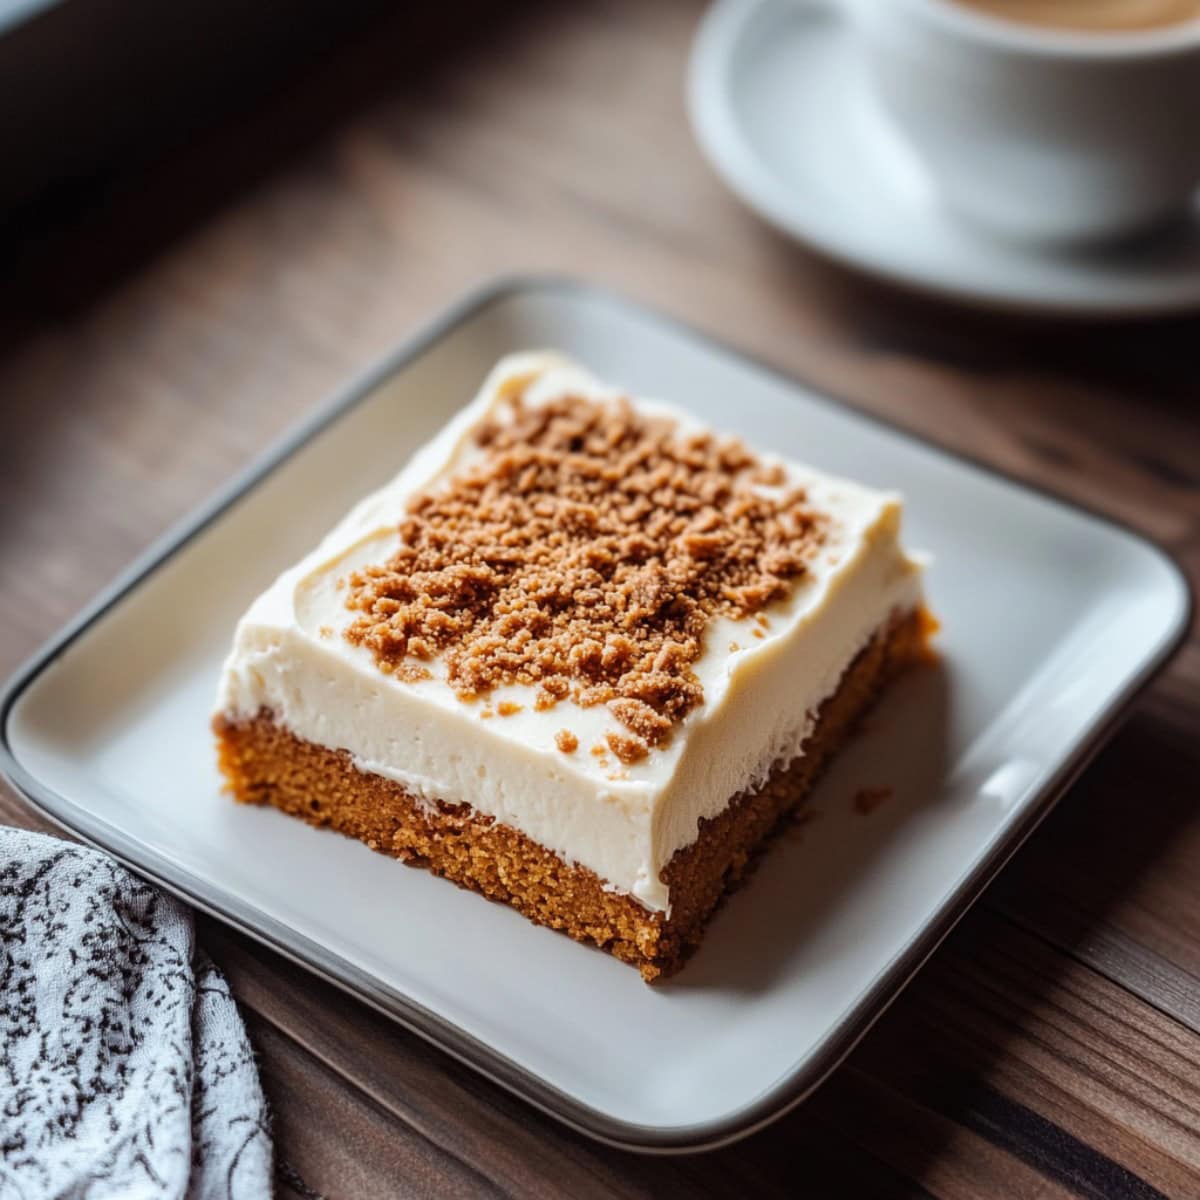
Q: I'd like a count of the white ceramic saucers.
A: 1